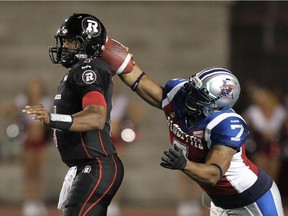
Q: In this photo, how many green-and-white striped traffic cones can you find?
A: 0